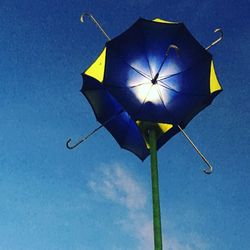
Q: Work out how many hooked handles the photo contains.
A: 5